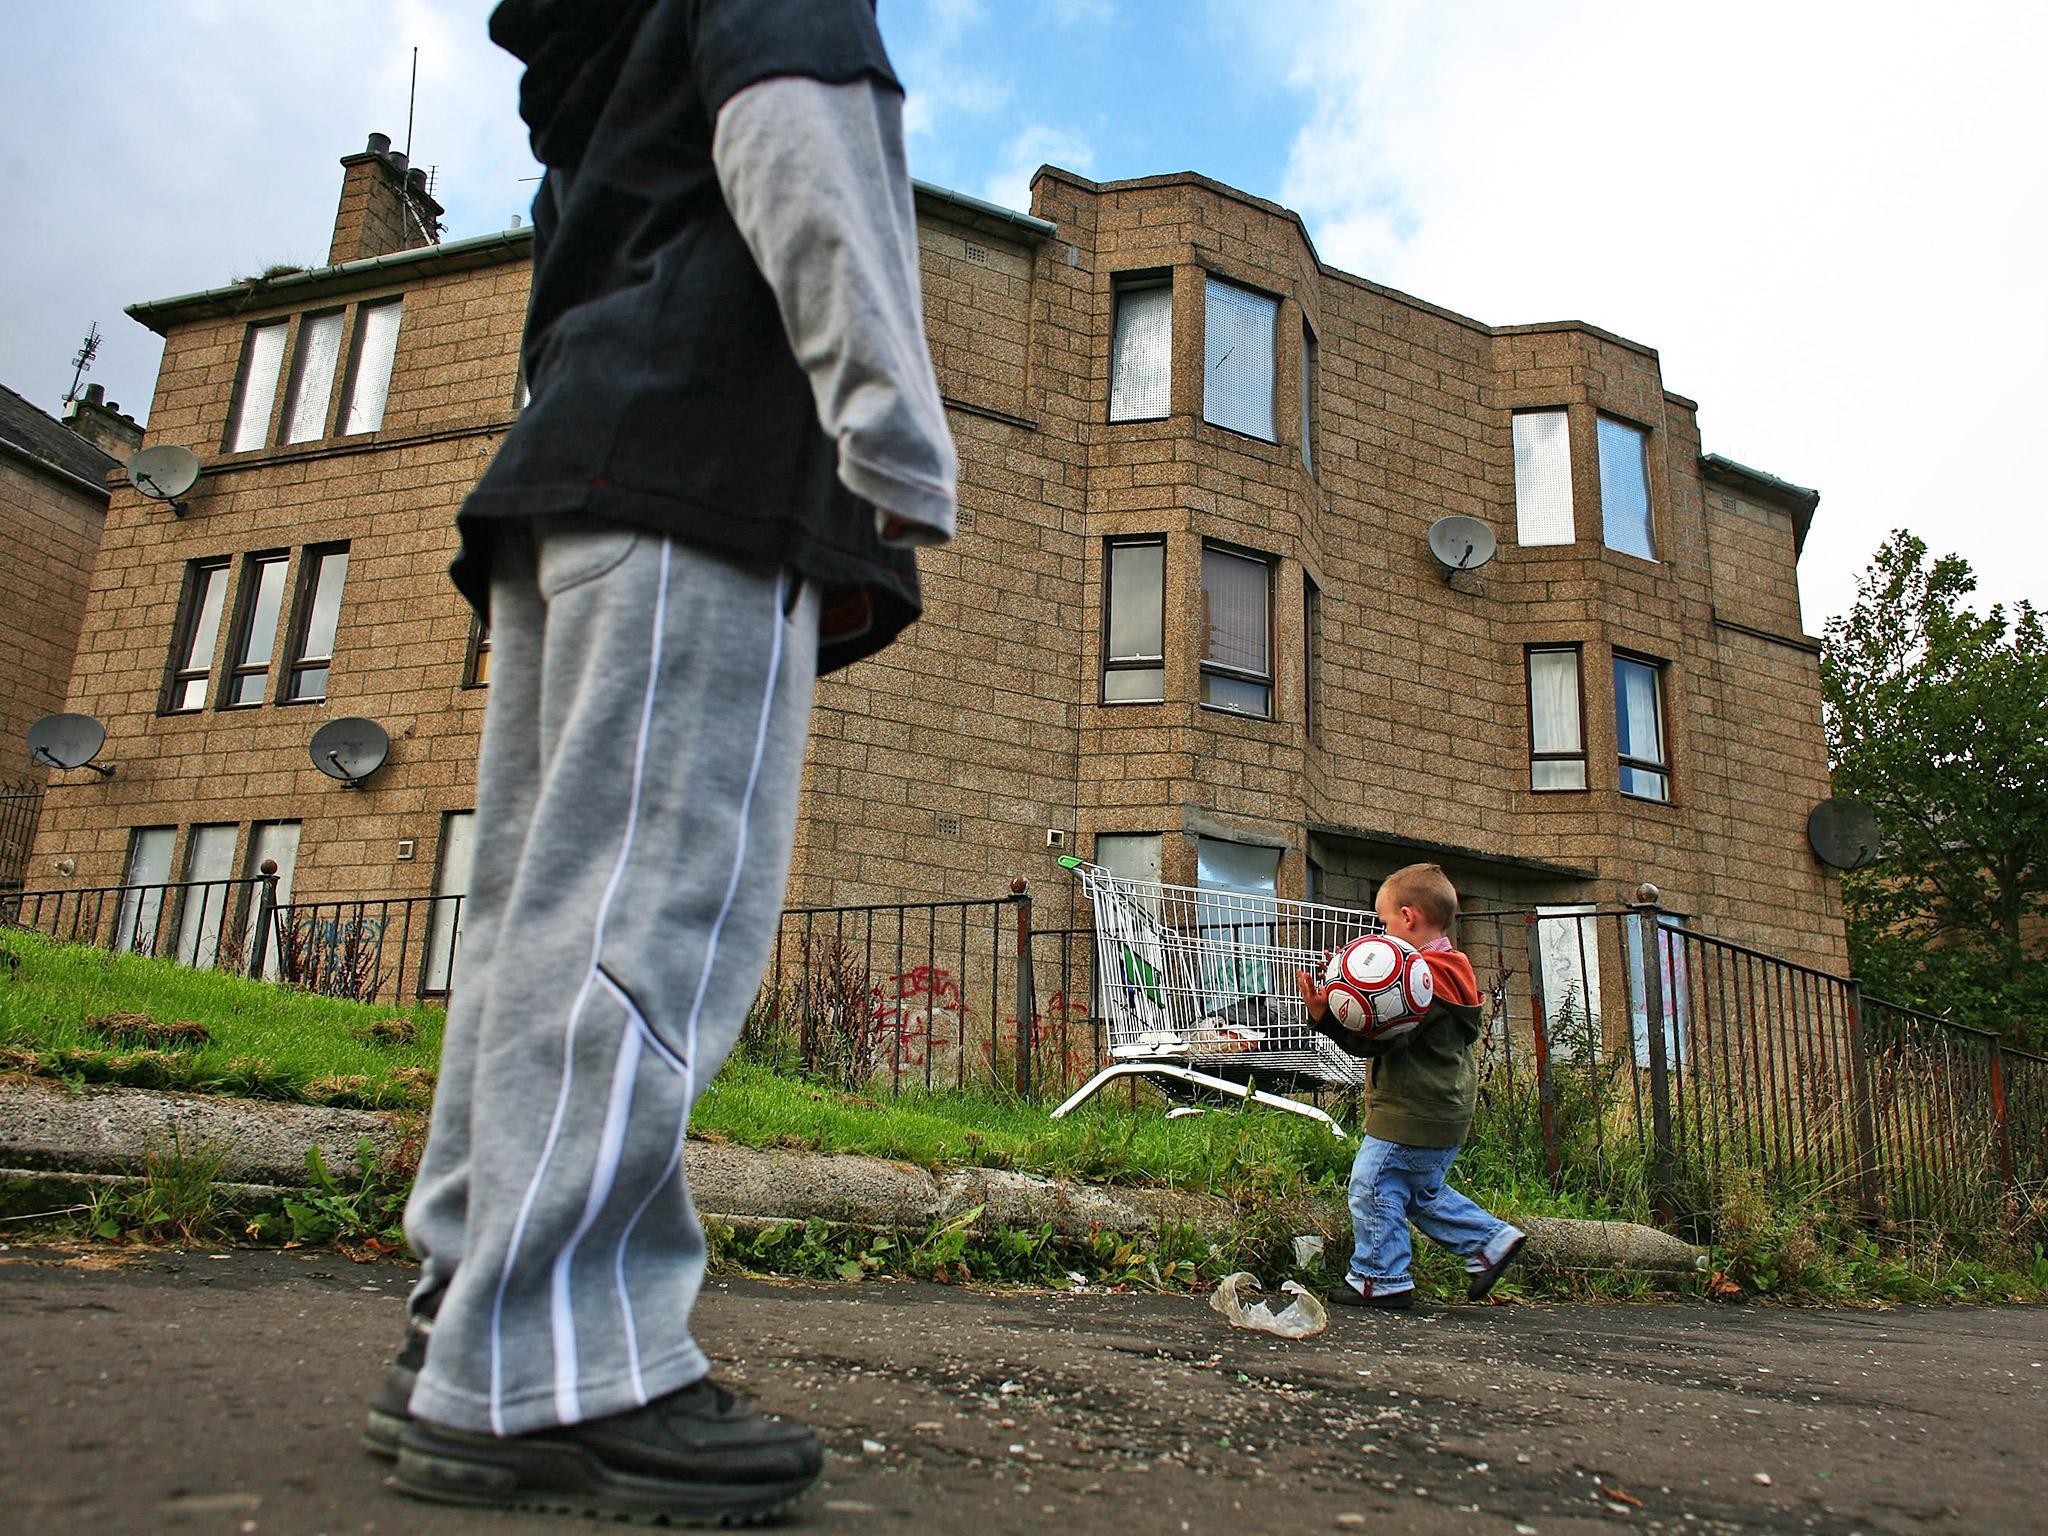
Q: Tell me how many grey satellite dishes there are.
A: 5